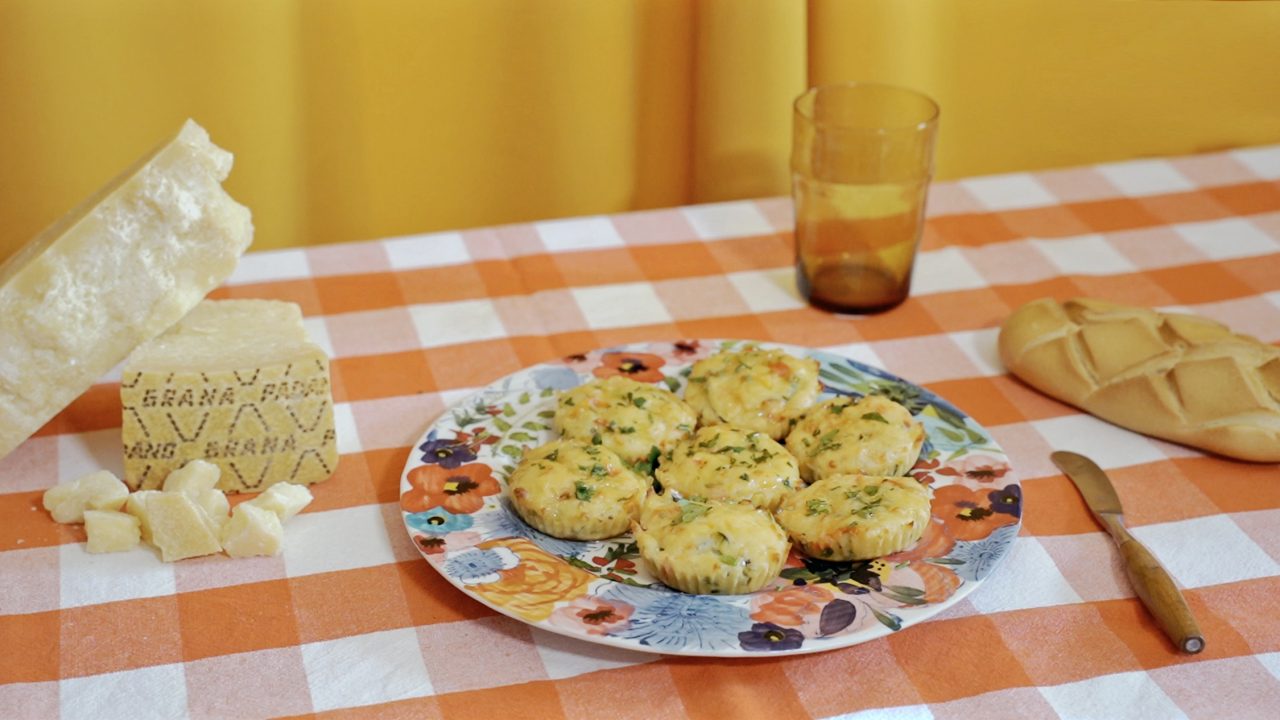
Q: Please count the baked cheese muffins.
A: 7